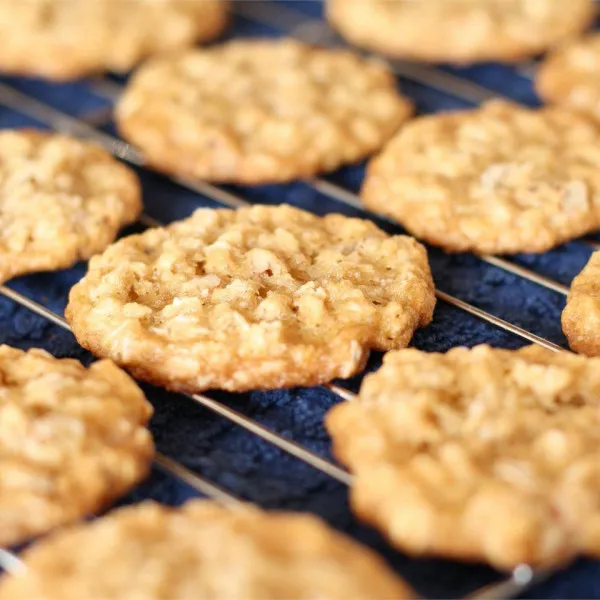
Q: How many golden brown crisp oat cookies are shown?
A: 11